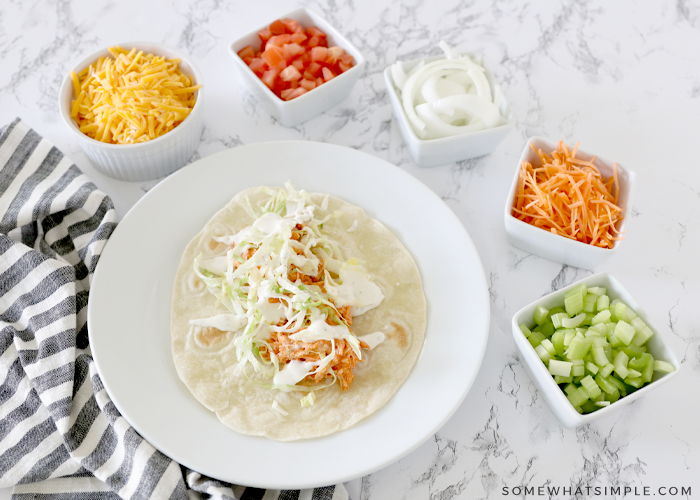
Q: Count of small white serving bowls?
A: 5